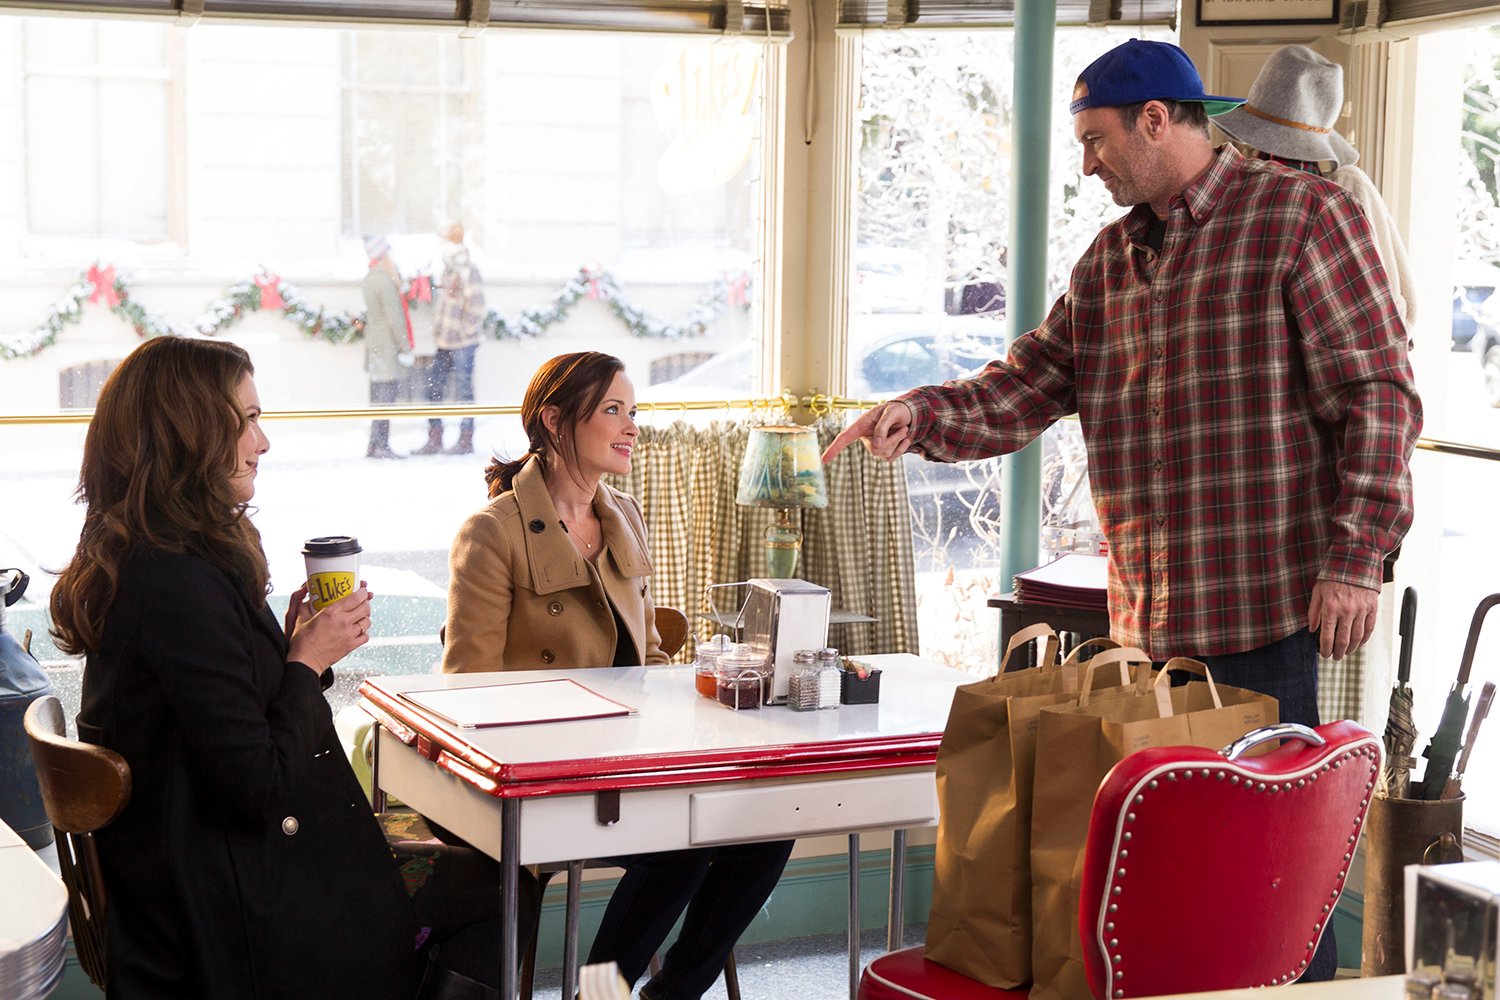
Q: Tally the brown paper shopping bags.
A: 2